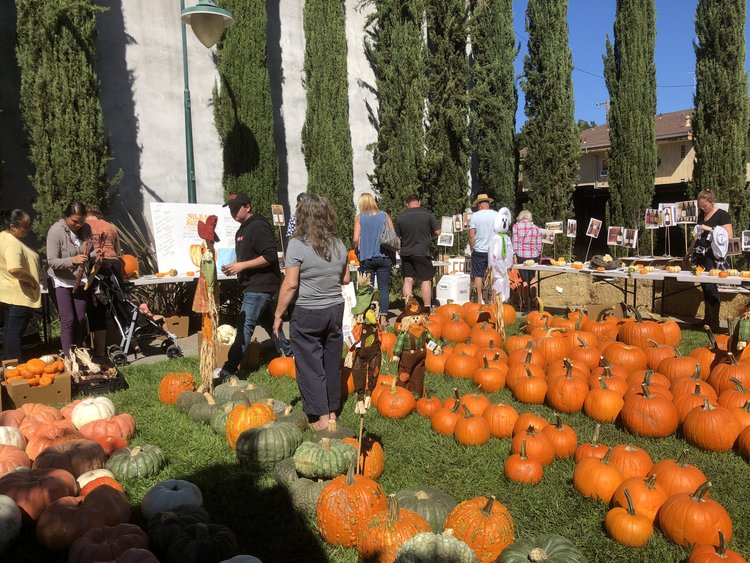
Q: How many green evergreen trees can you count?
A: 9